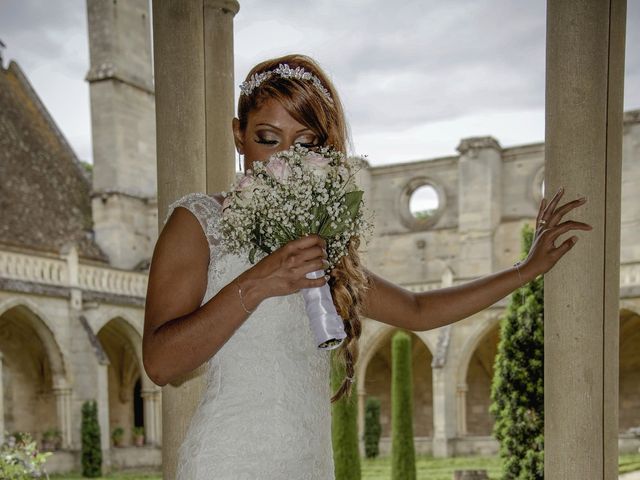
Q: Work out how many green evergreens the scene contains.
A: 5